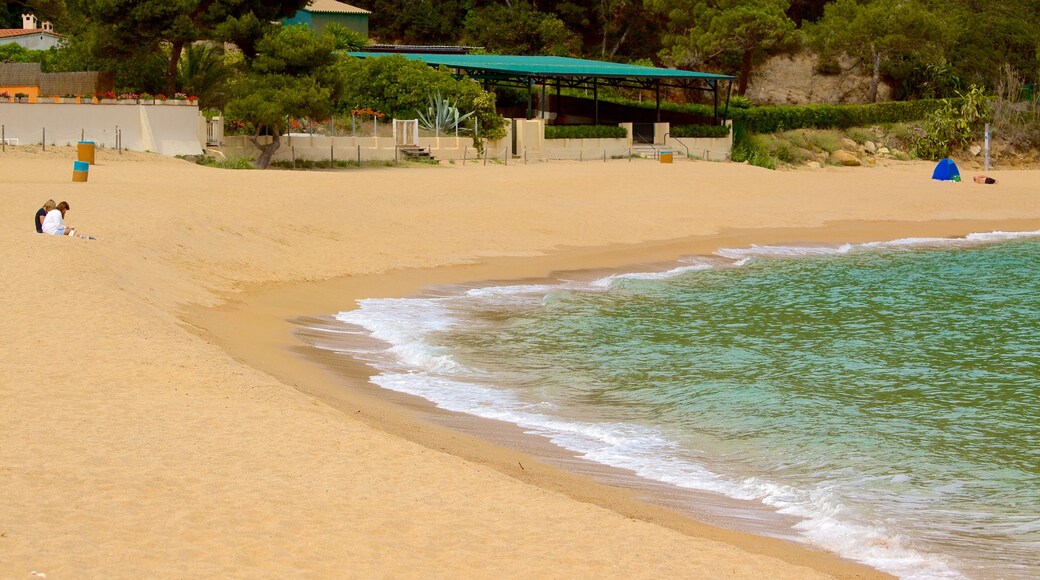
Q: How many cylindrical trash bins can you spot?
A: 3